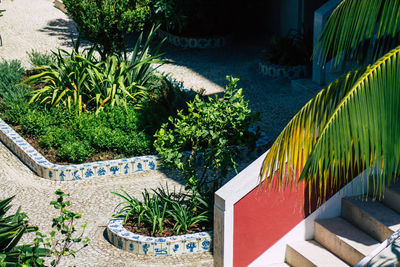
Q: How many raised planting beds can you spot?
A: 4